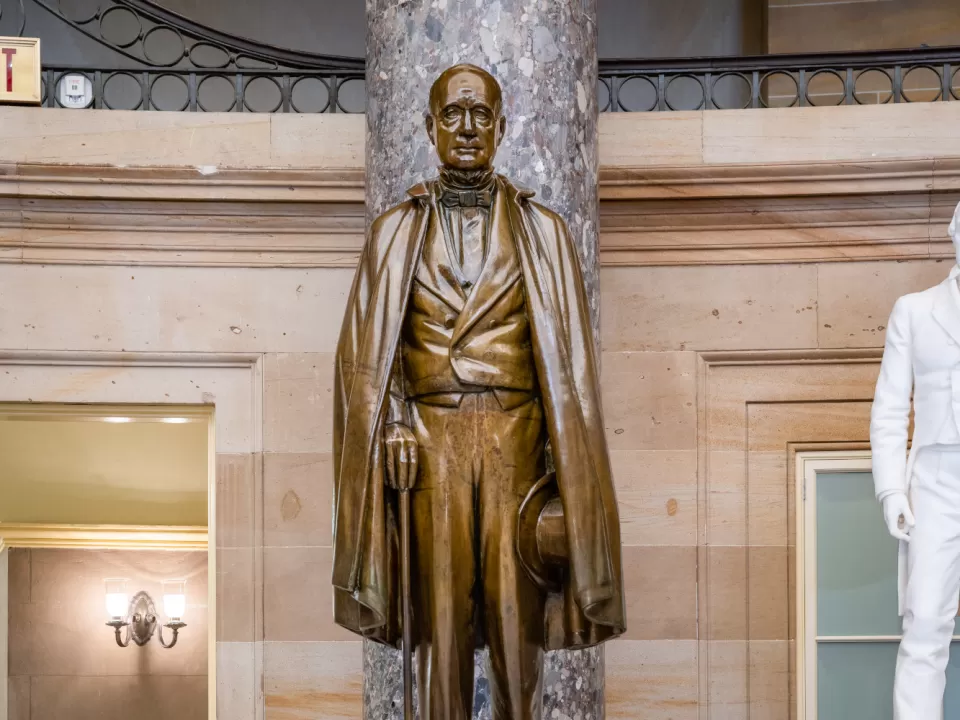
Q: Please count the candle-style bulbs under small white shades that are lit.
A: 2